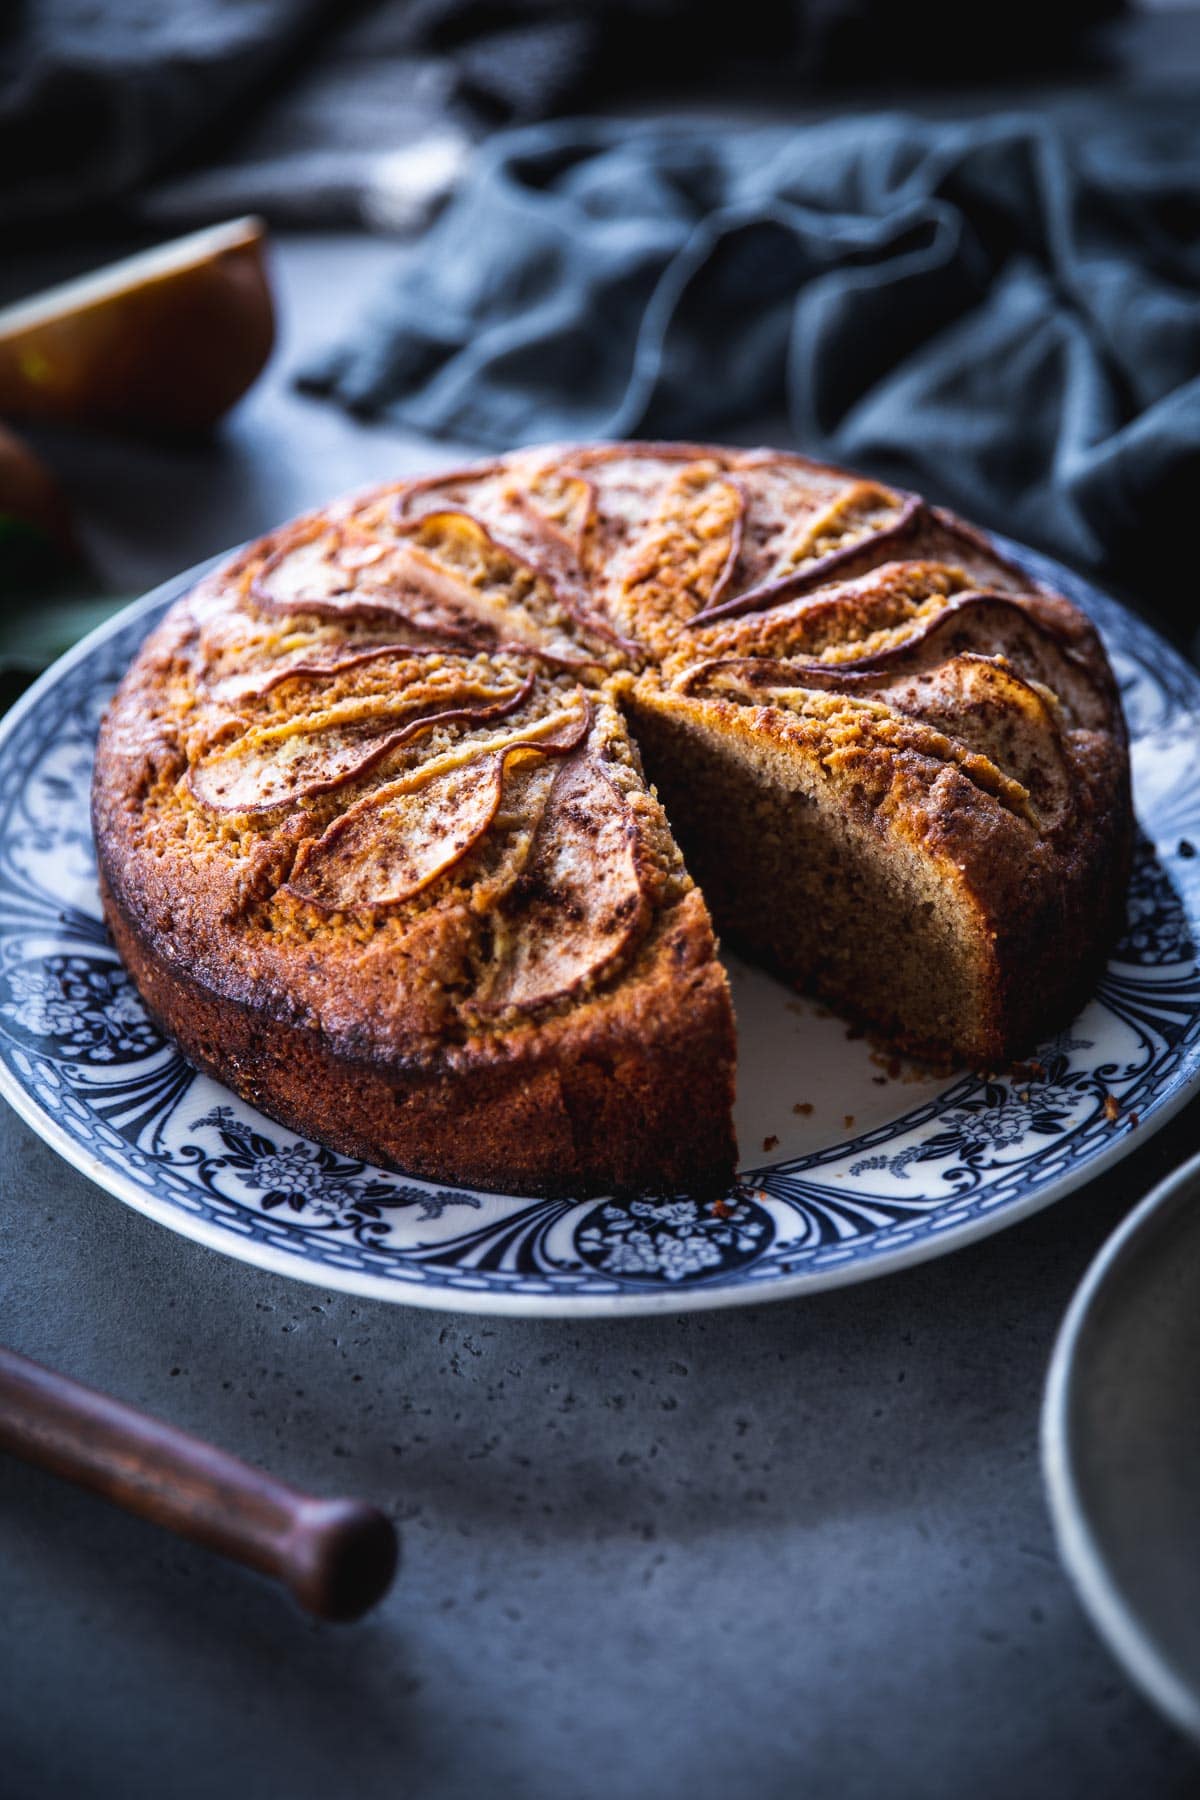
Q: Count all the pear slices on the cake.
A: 11